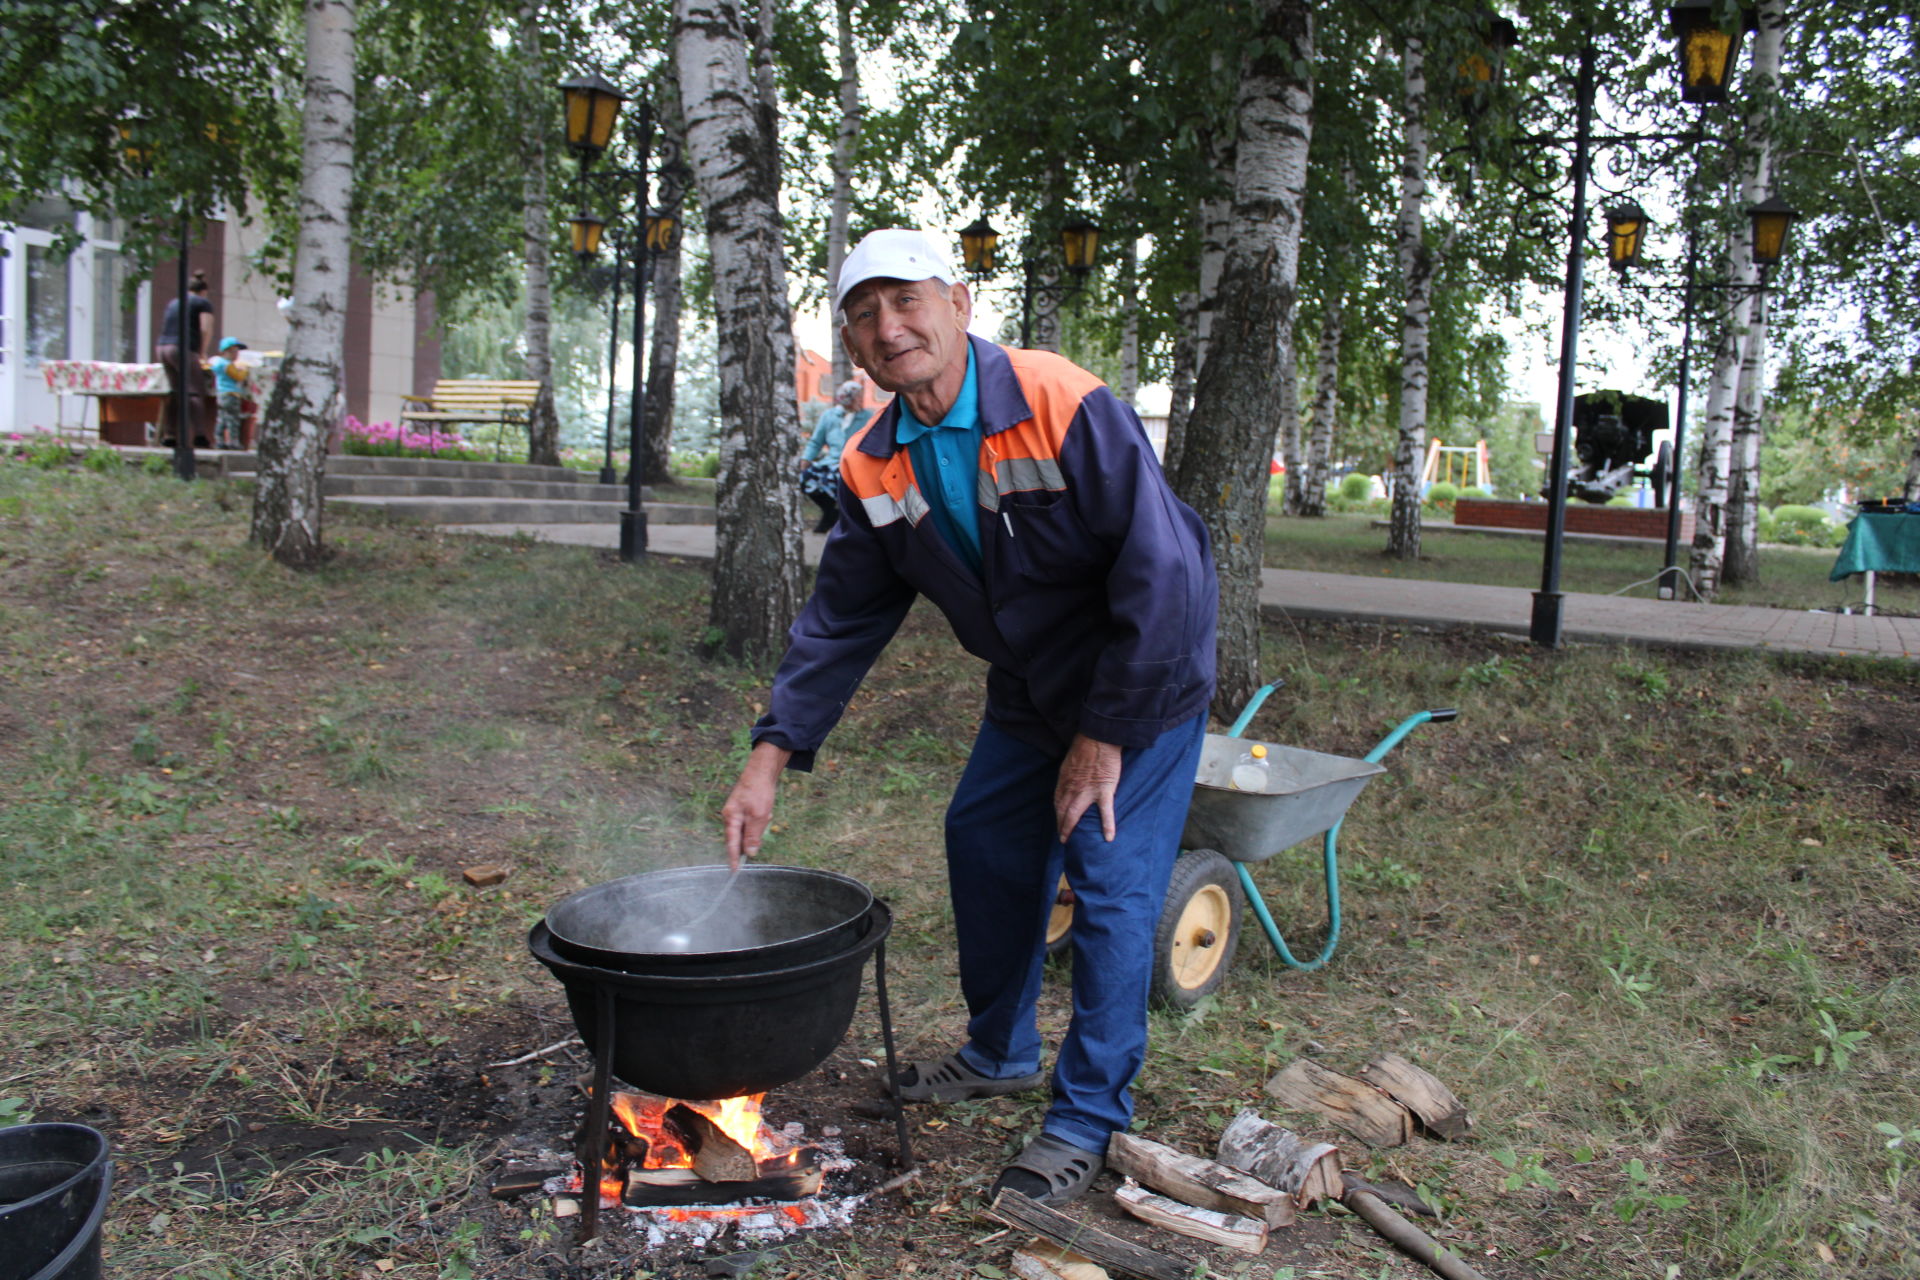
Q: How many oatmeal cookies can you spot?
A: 0